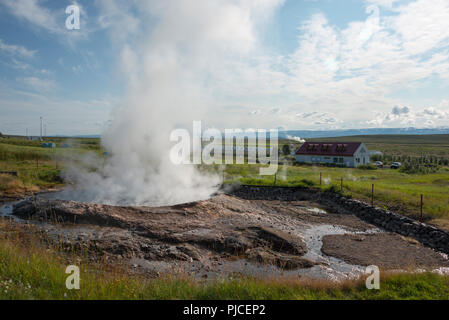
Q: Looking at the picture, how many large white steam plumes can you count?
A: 1